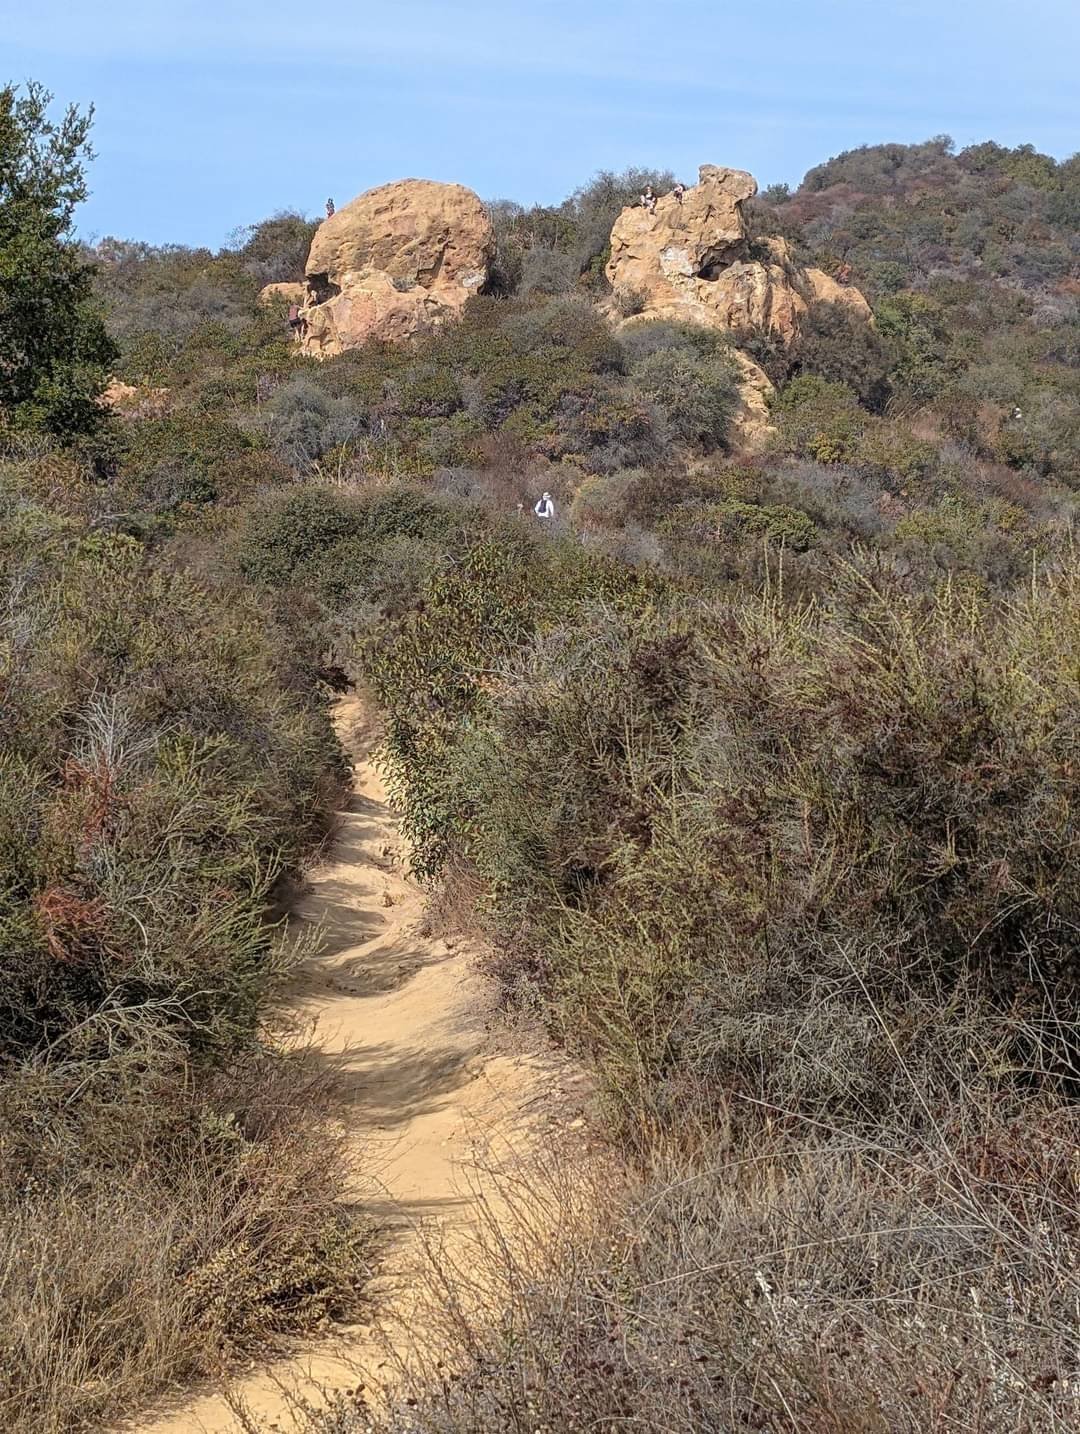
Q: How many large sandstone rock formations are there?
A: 2